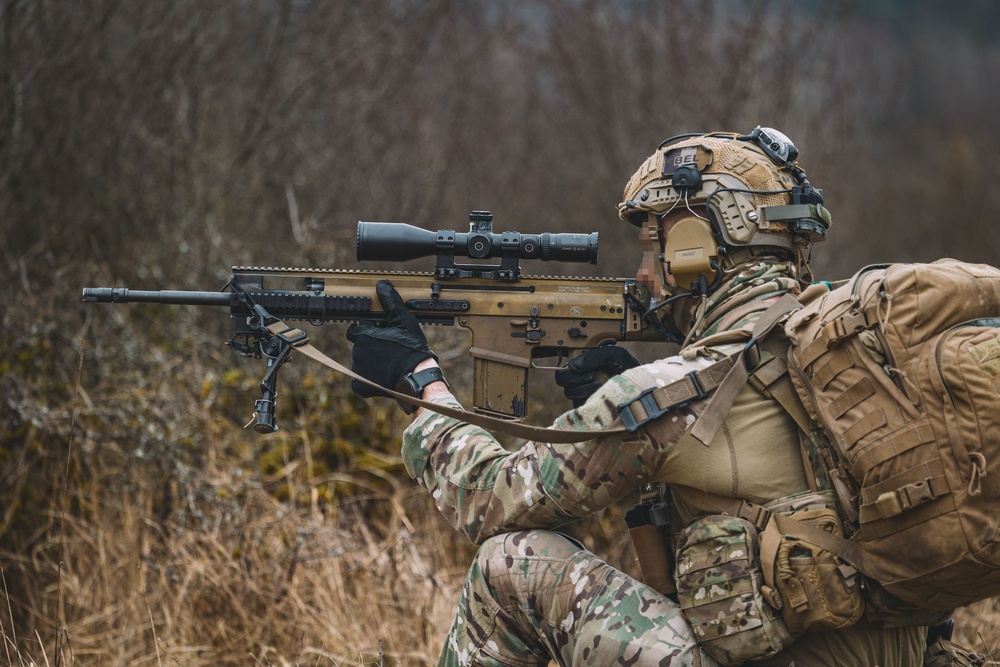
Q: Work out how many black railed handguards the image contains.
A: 1